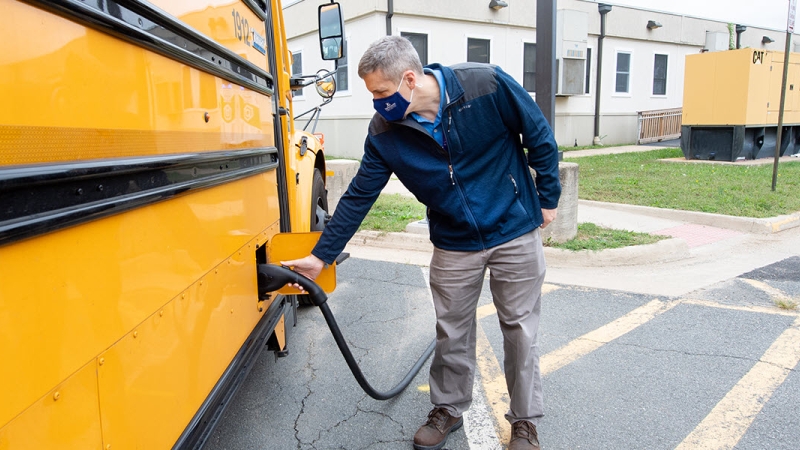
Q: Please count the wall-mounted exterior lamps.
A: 3